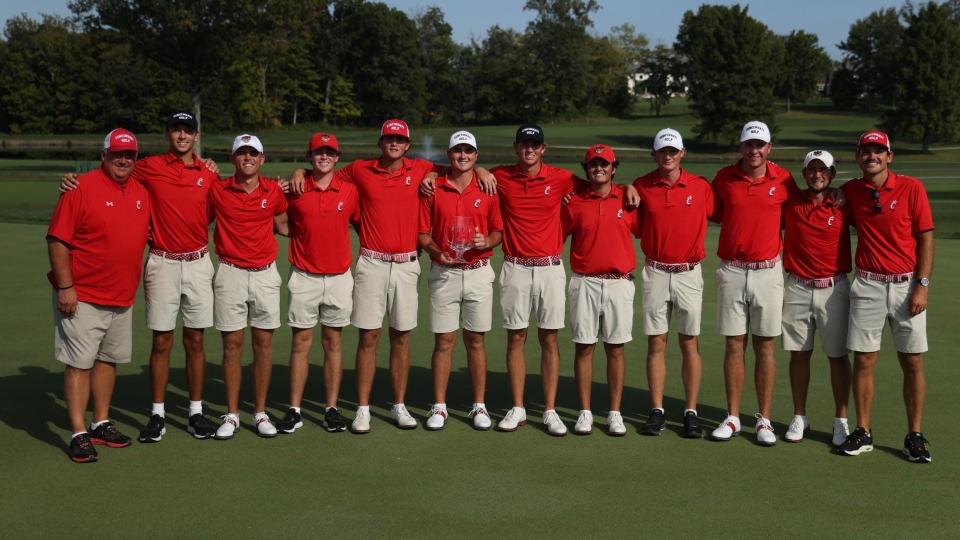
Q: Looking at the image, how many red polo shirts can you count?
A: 12